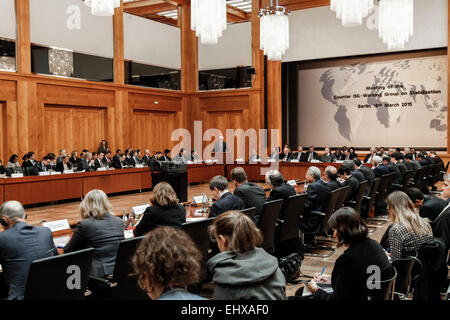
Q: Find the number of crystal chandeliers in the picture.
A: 5